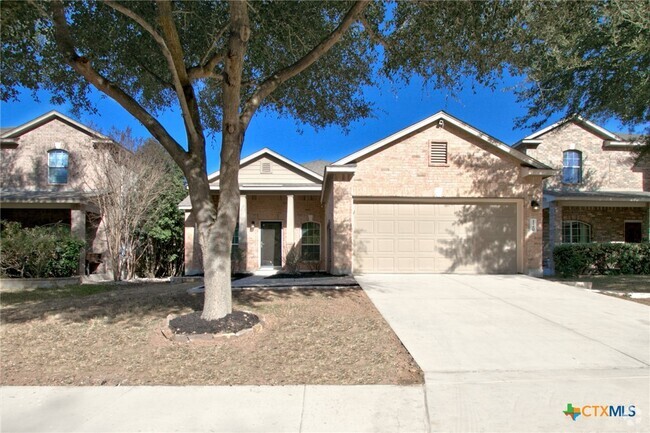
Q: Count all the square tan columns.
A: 2